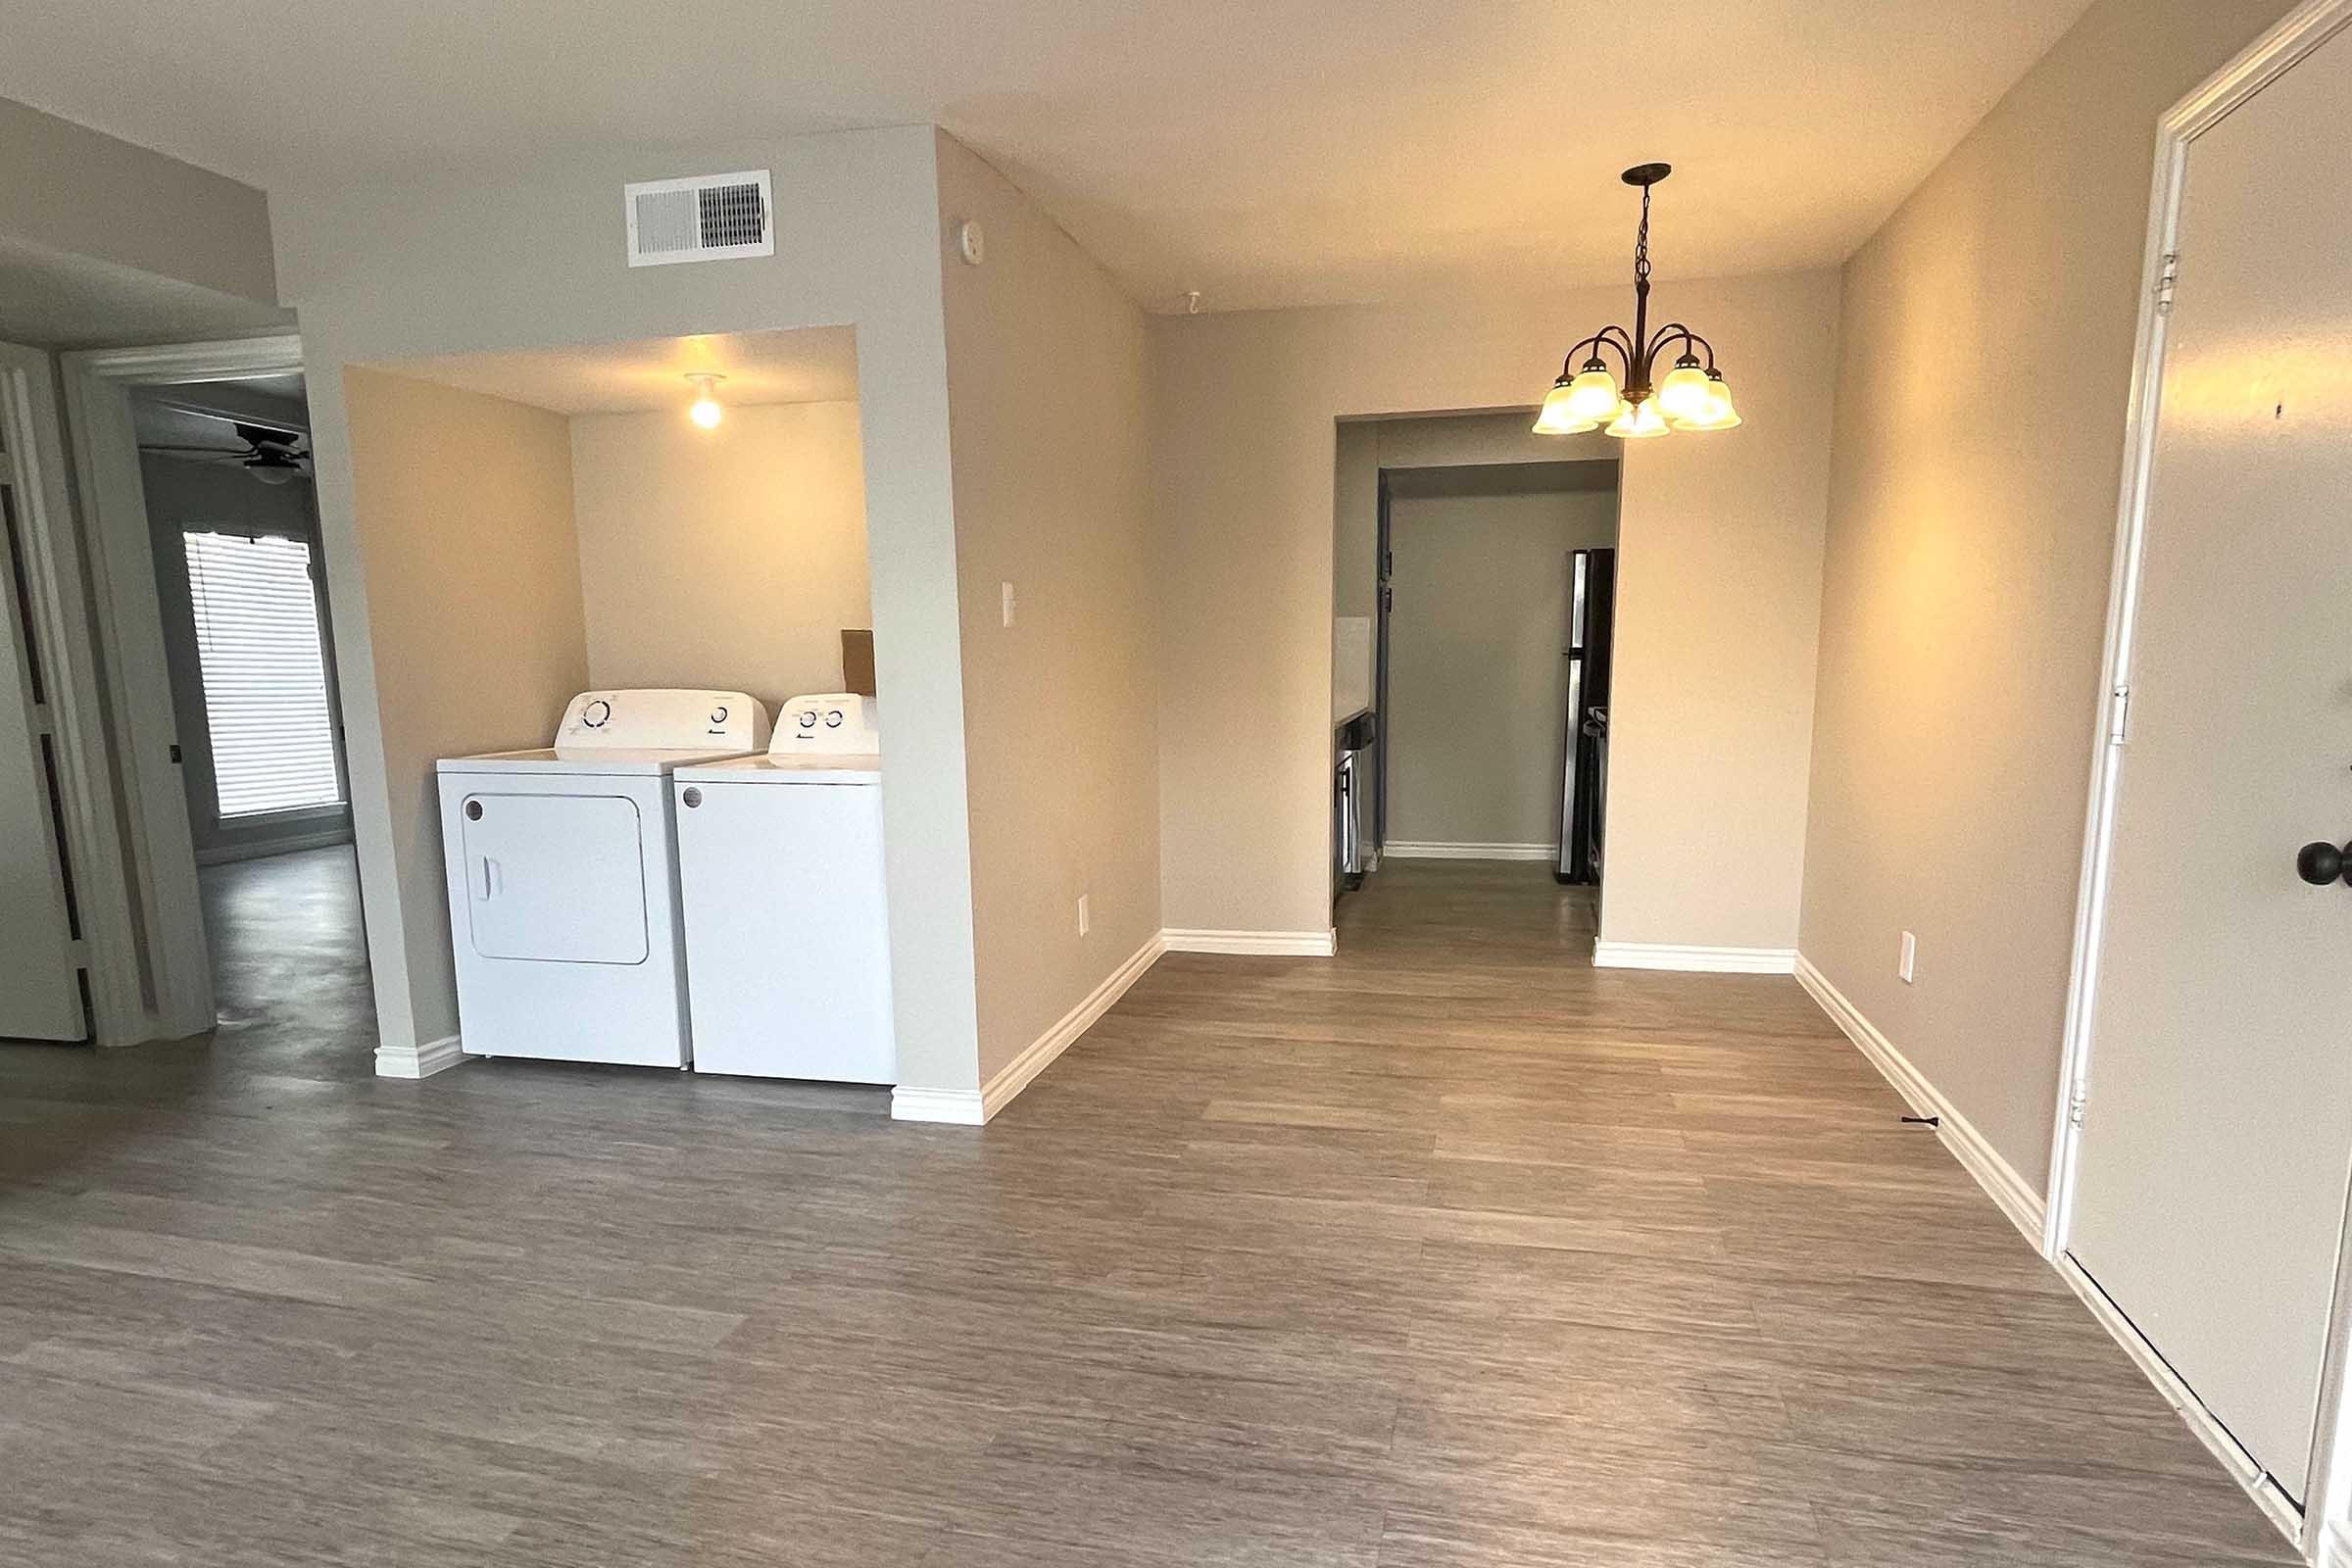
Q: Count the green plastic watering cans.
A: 0